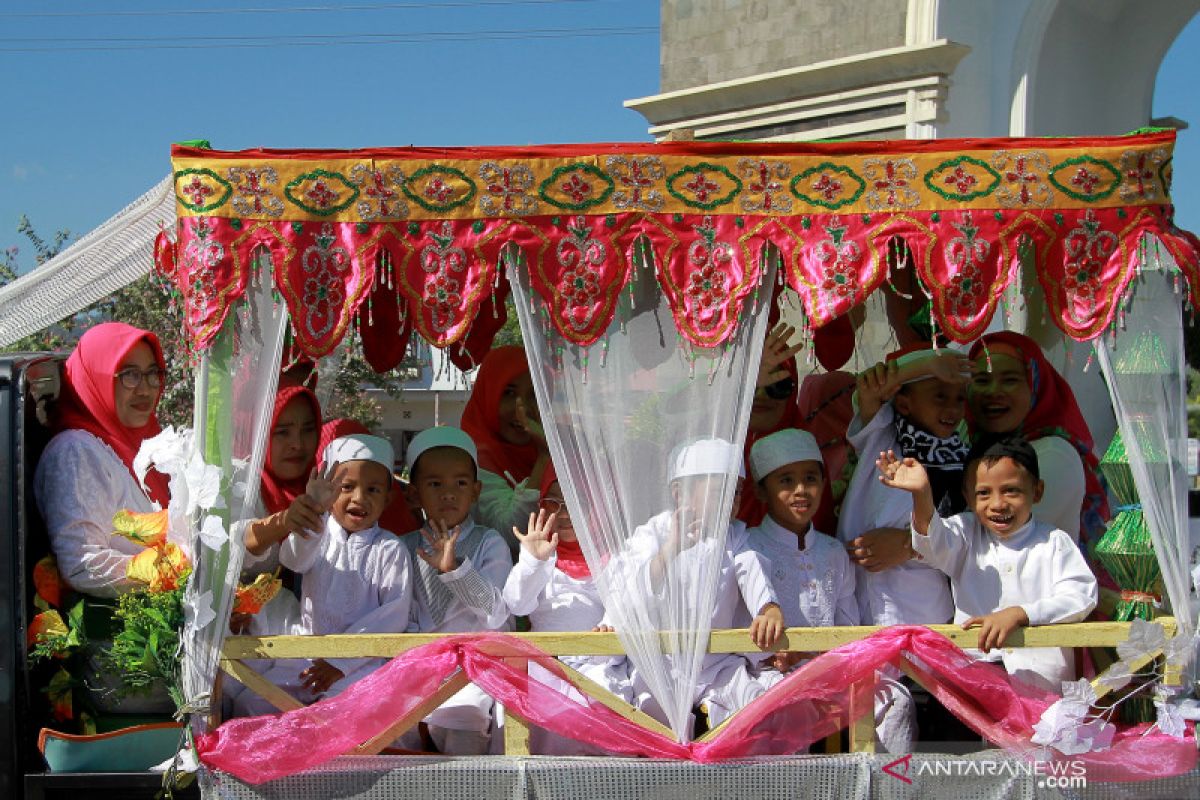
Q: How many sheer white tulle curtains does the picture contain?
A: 3